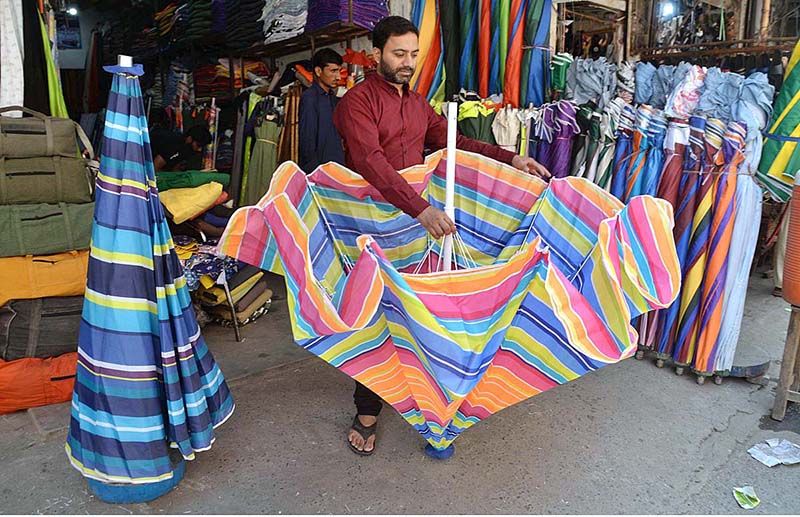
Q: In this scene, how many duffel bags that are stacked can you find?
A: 6